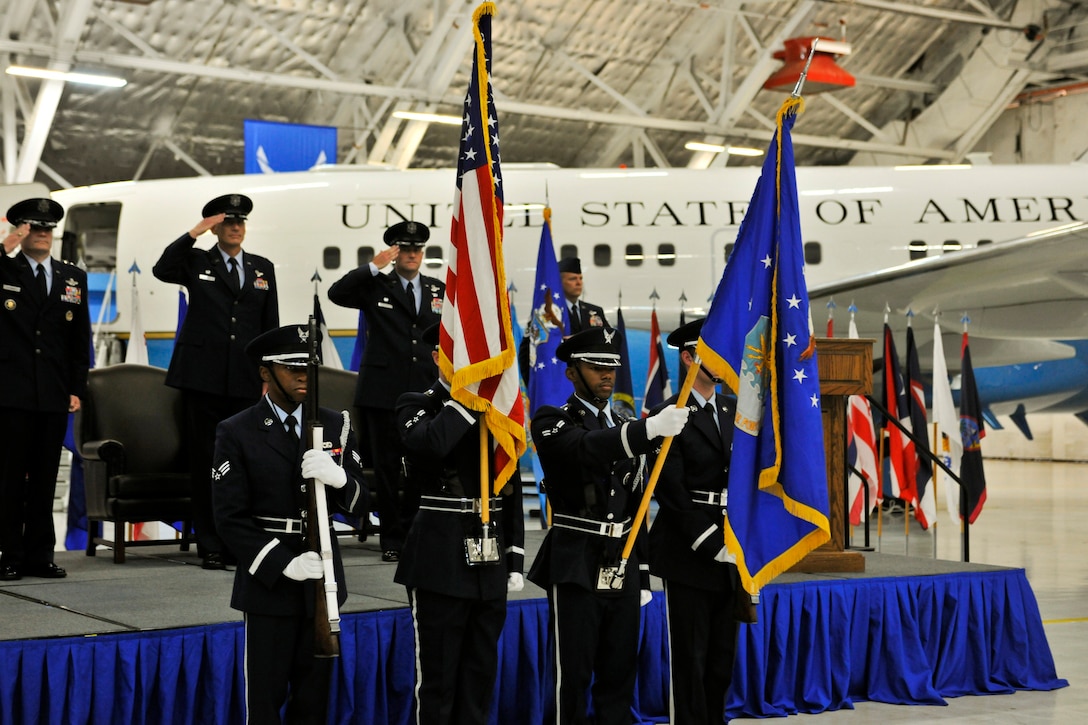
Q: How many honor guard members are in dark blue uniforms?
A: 4